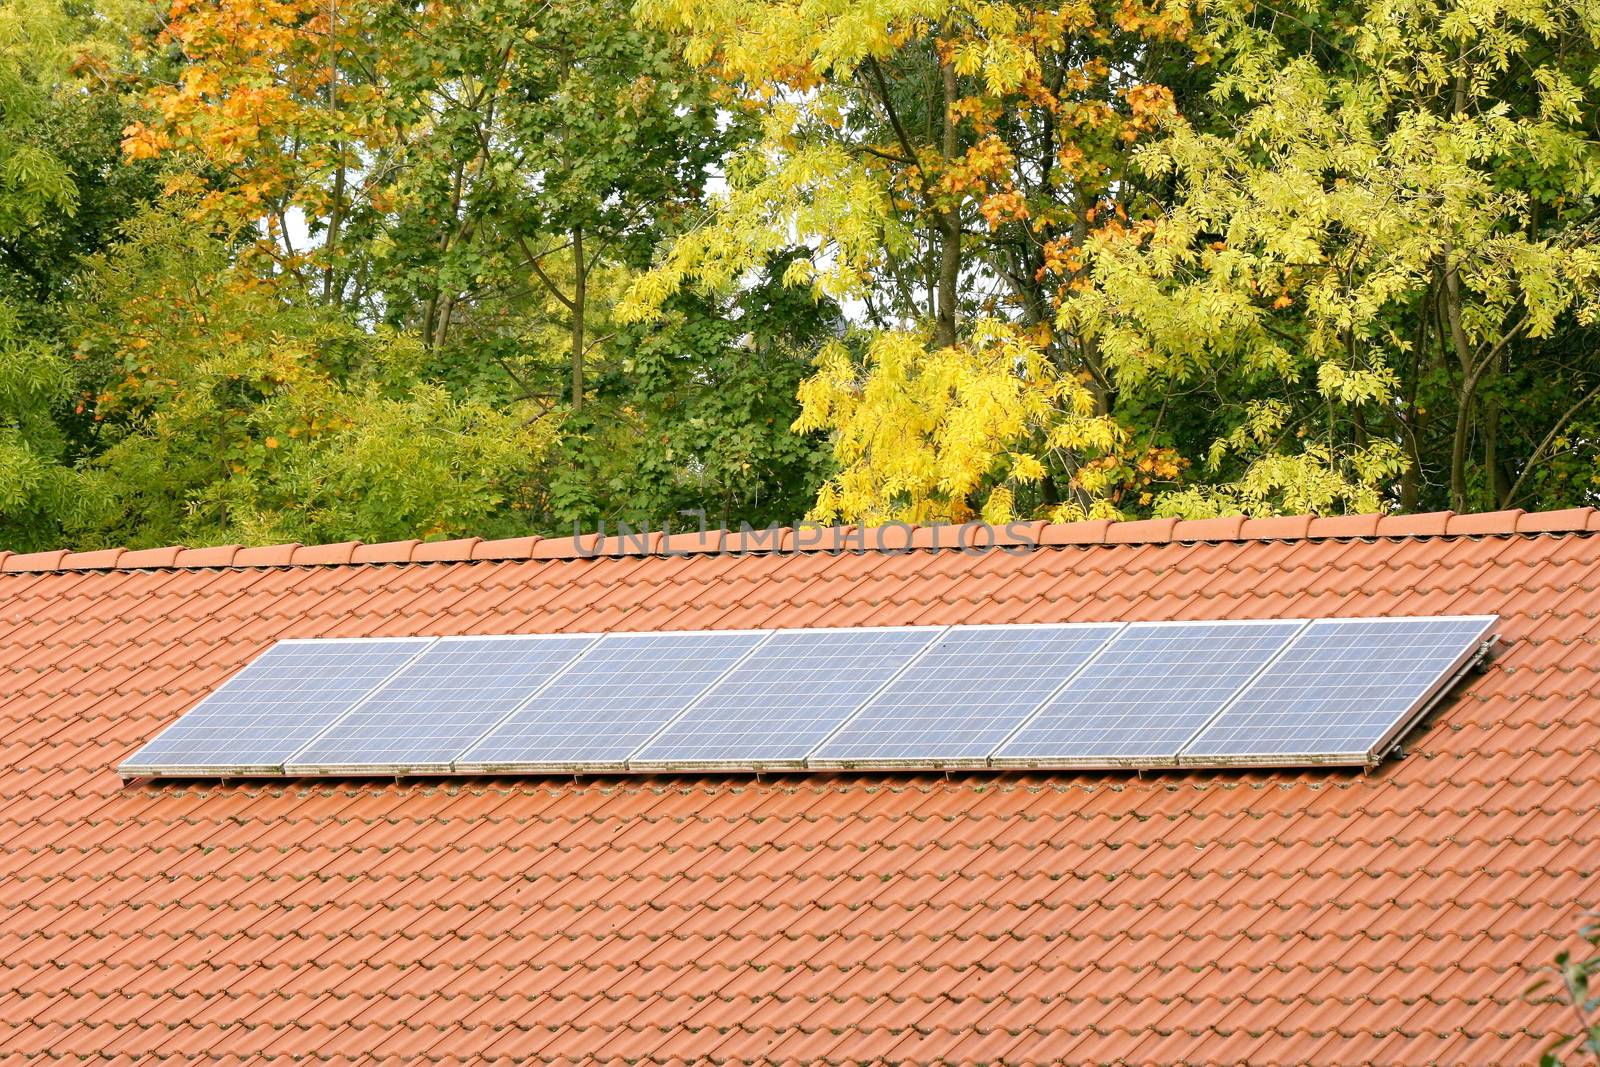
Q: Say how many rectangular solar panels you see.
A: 7